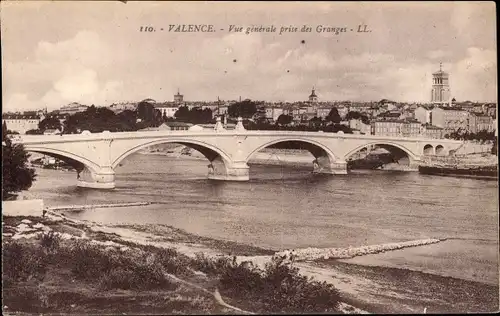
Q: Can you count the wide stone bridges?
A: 1